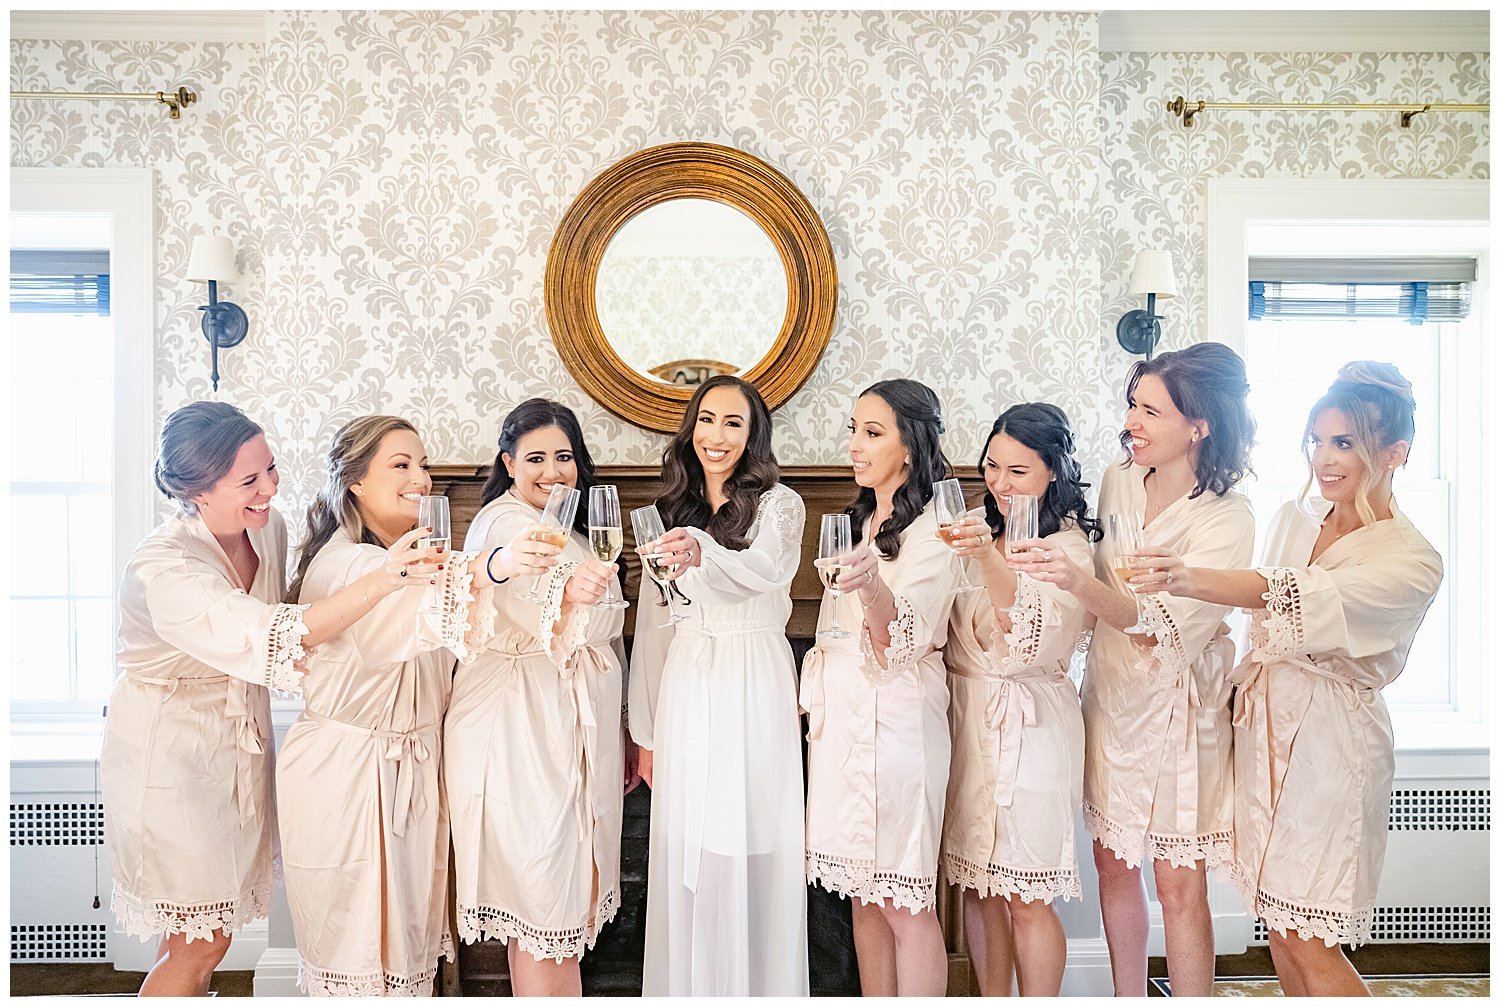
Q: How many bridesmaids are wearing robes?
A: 7